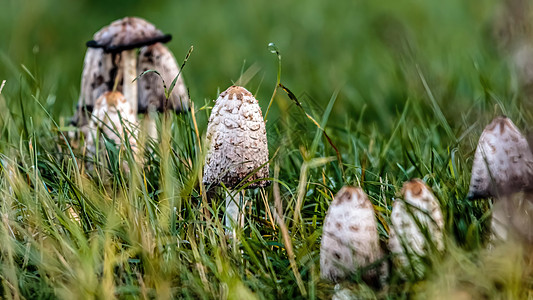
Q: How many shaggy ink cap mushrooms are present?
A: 8